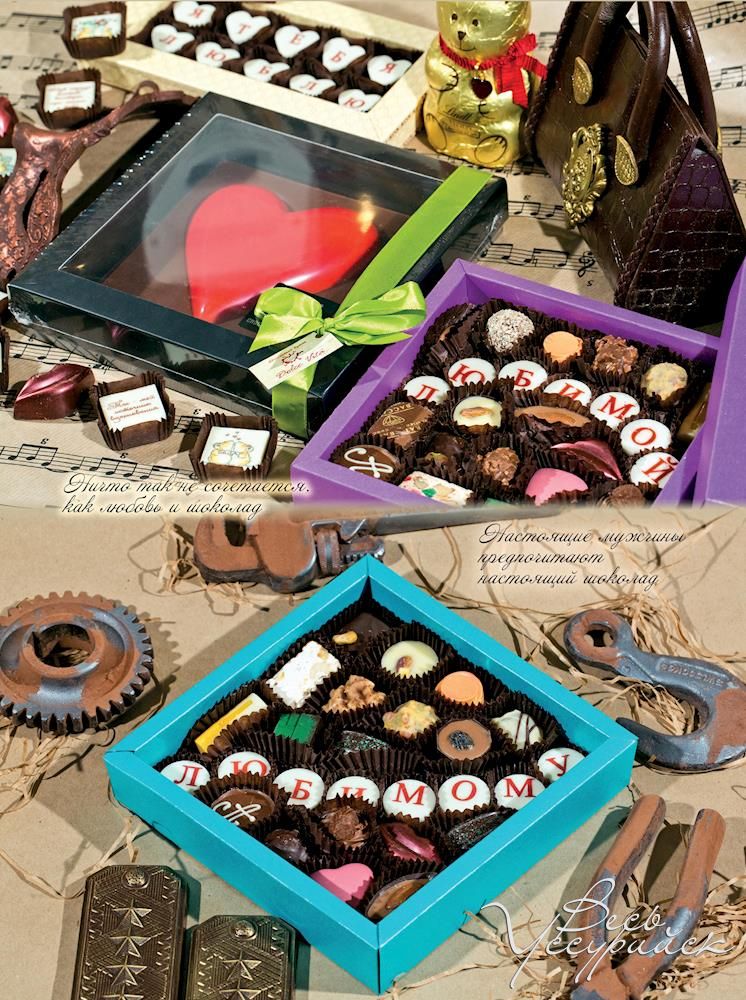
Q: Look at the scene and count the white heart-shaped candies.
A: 10